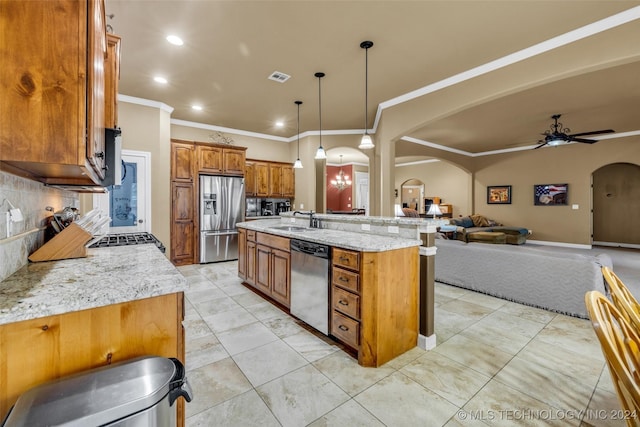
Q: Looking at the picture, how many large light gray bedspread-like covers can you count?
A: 1